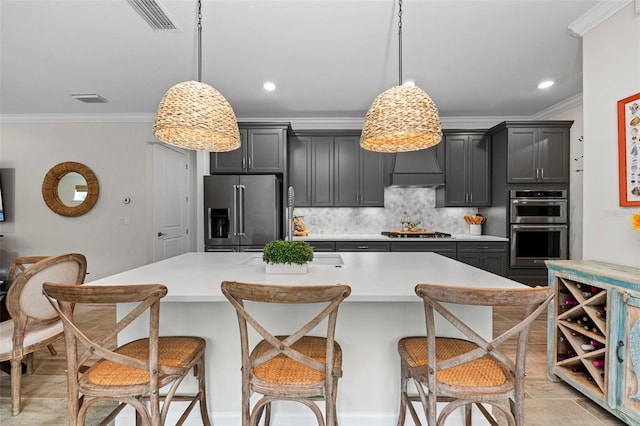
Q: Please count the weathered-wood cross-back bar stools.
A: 3